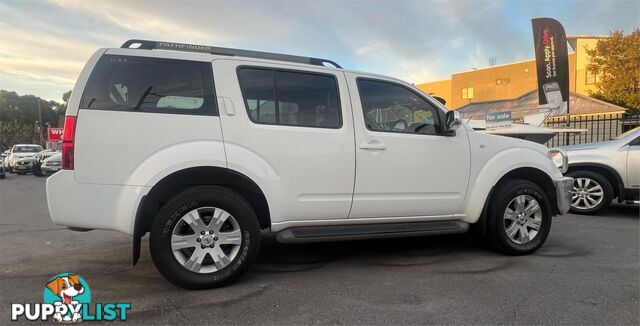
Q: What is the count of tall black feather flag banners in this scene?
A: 1